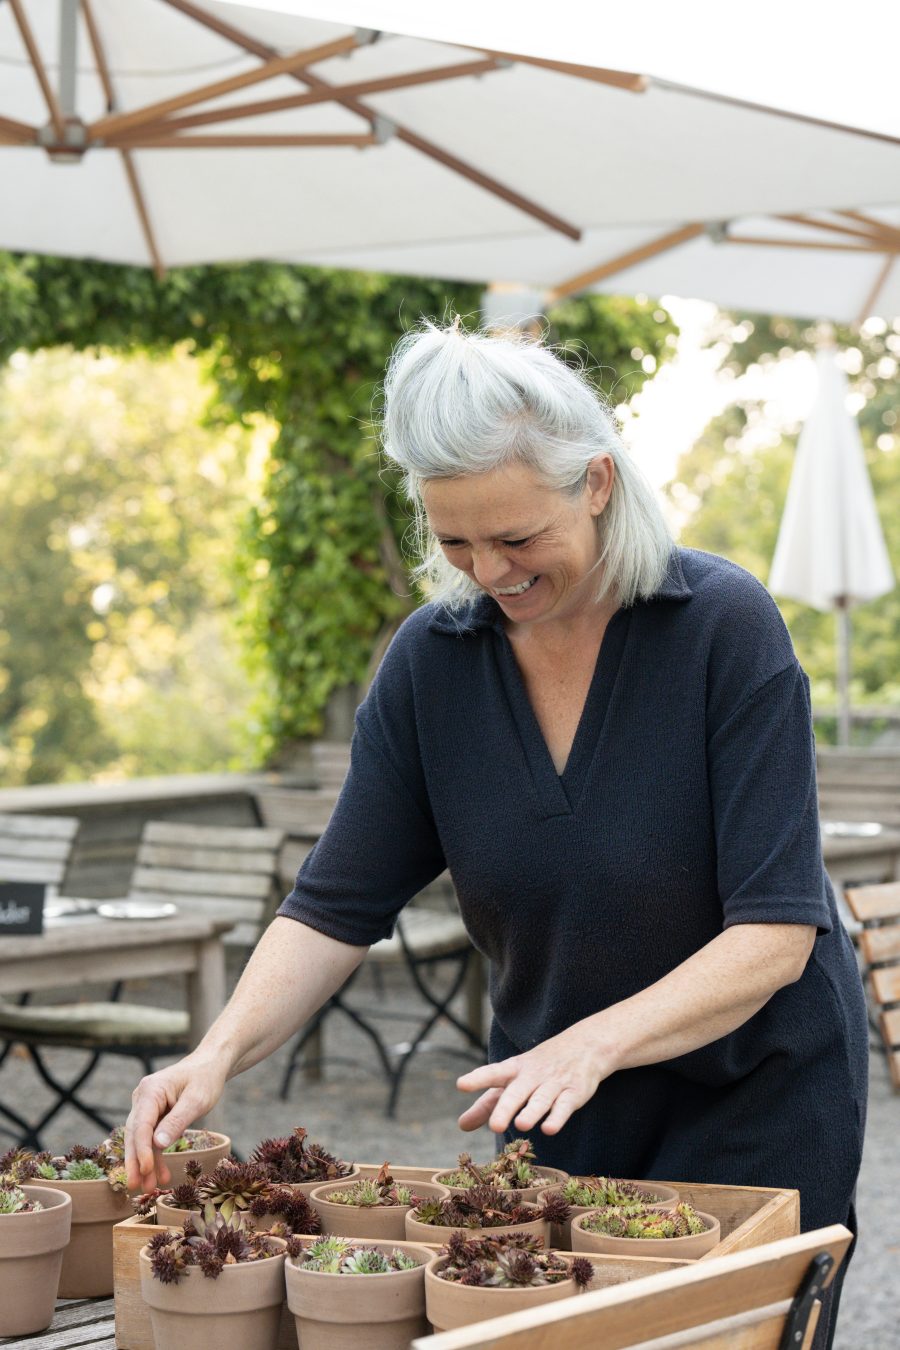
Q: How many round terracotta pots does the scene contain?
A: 13